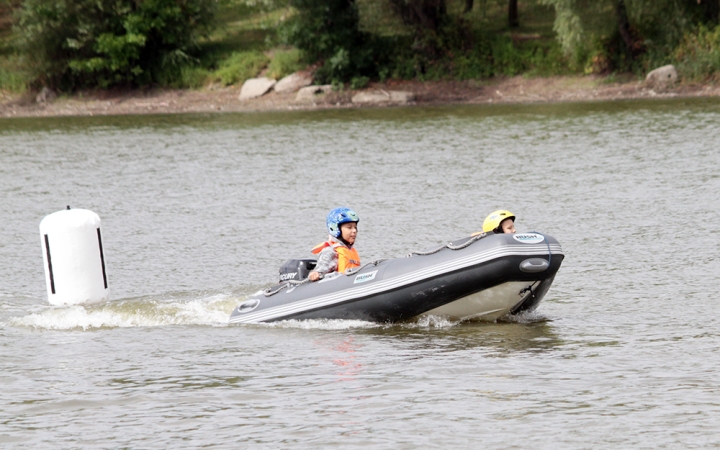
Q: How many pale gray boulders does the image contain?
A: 5